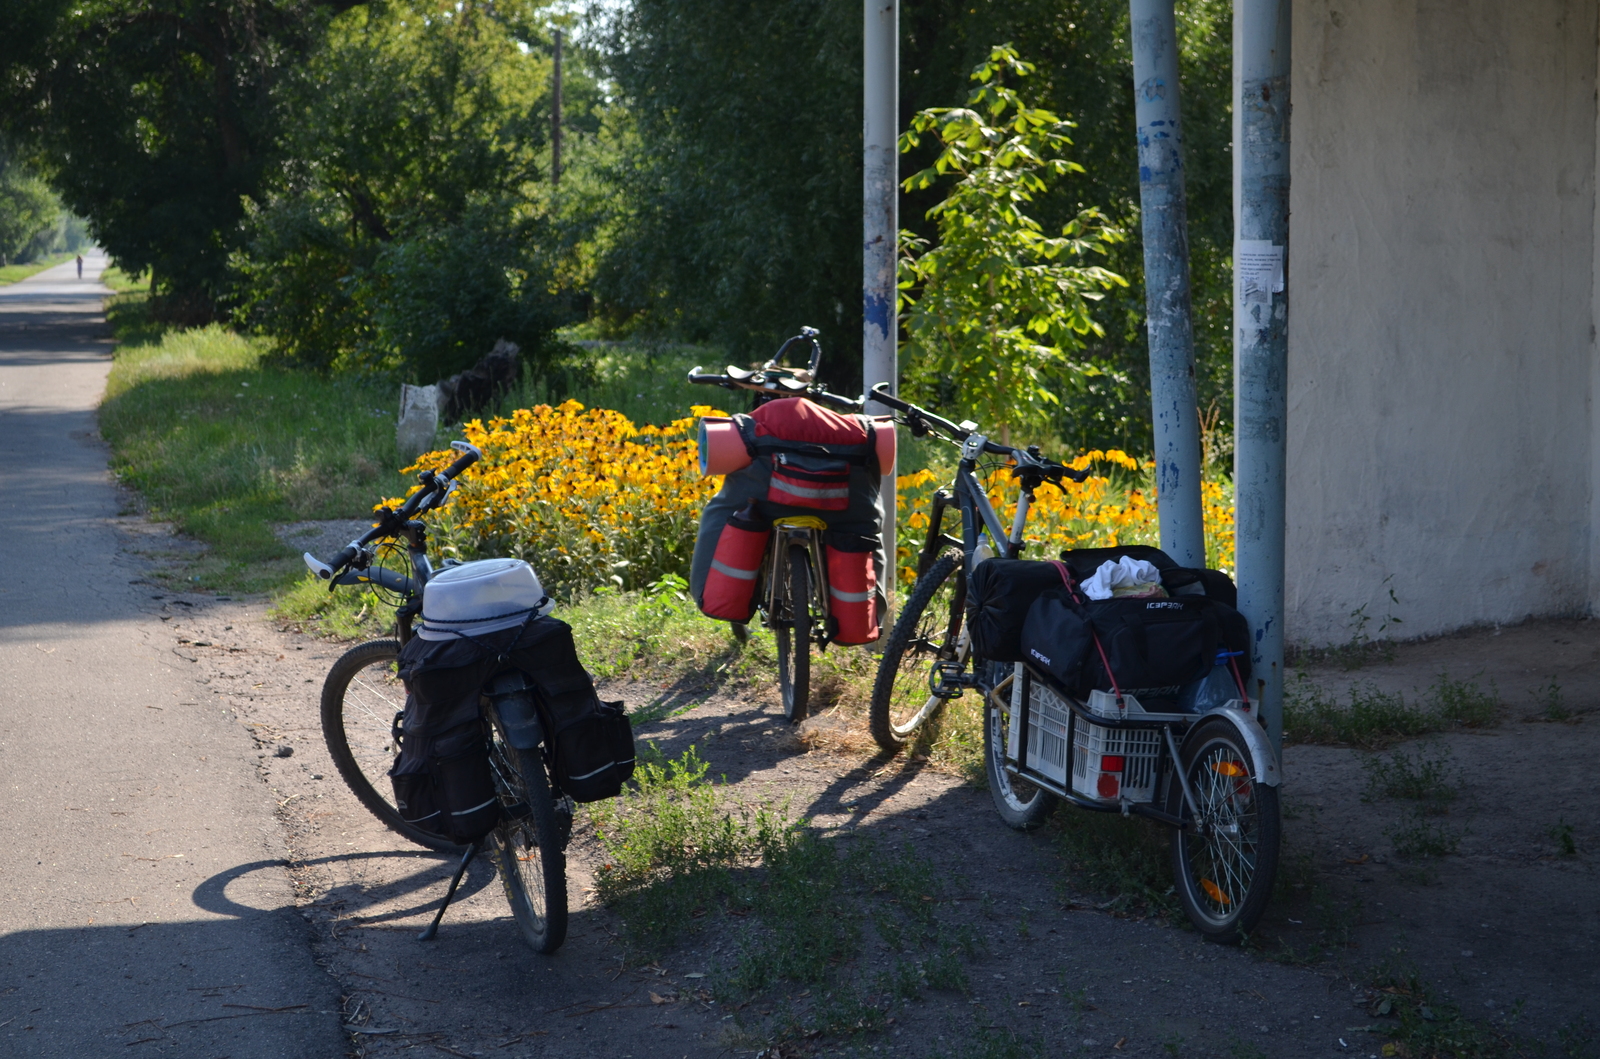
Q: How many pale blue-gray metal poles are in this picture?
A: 3